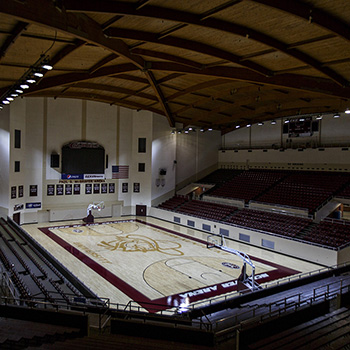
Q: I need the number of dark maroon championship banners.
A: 13